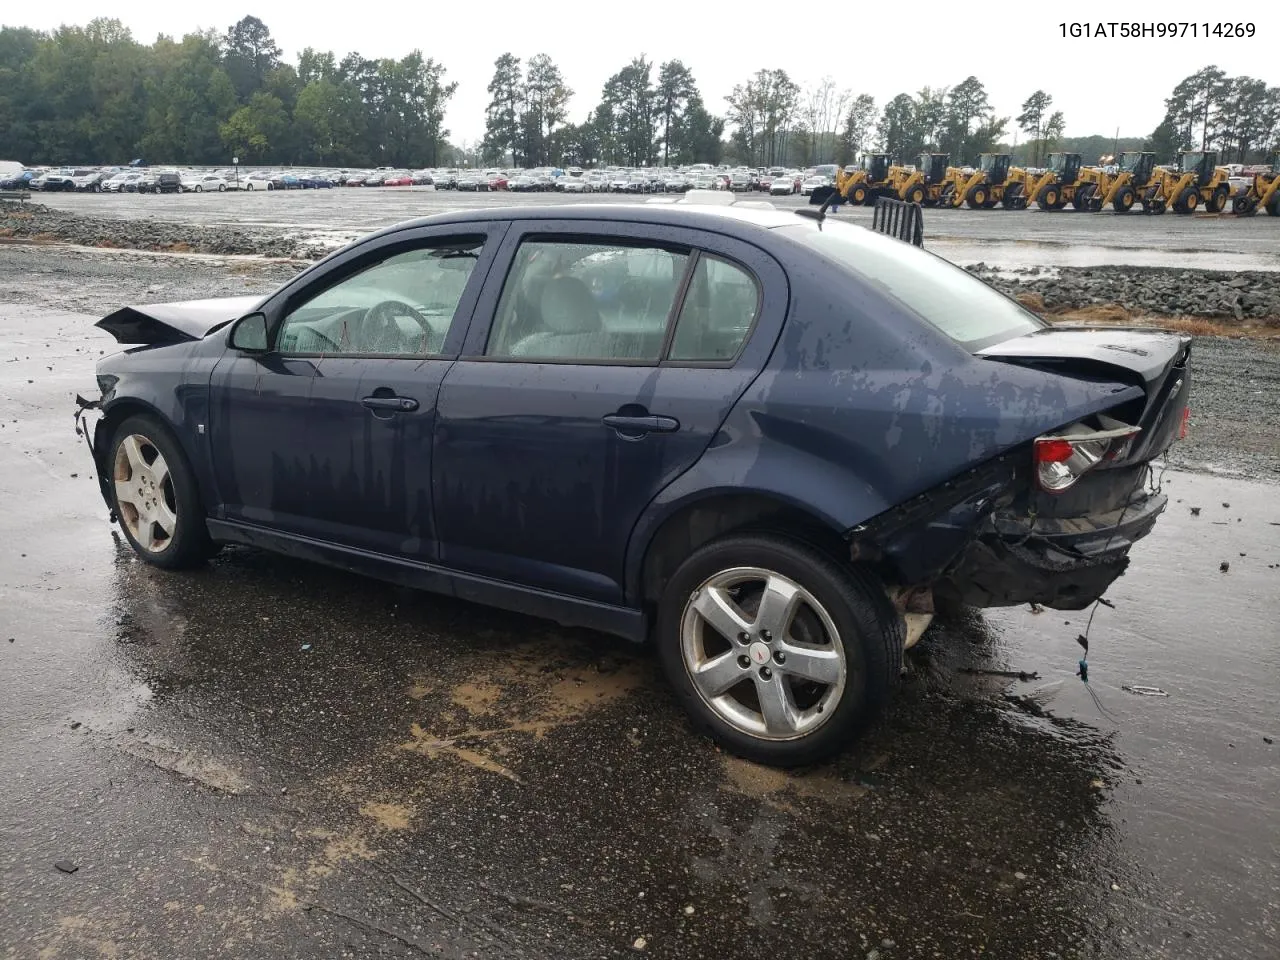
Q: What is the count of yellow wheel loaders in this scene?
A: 7